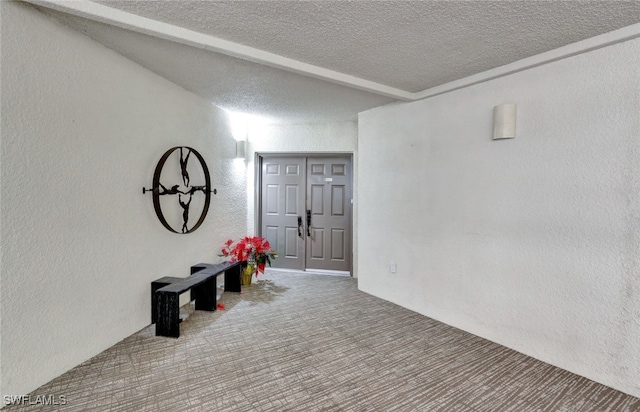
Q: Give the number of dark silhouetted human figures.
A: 4